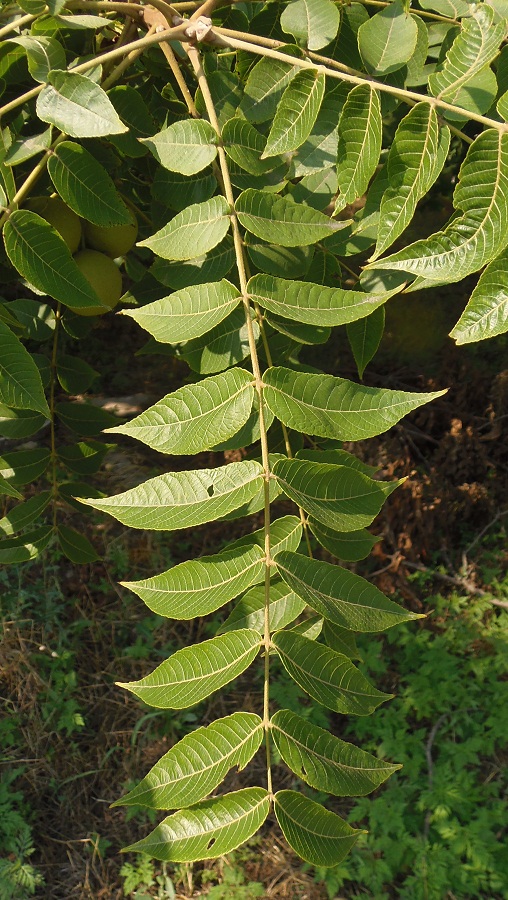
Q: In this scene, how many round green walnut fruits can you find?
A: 3